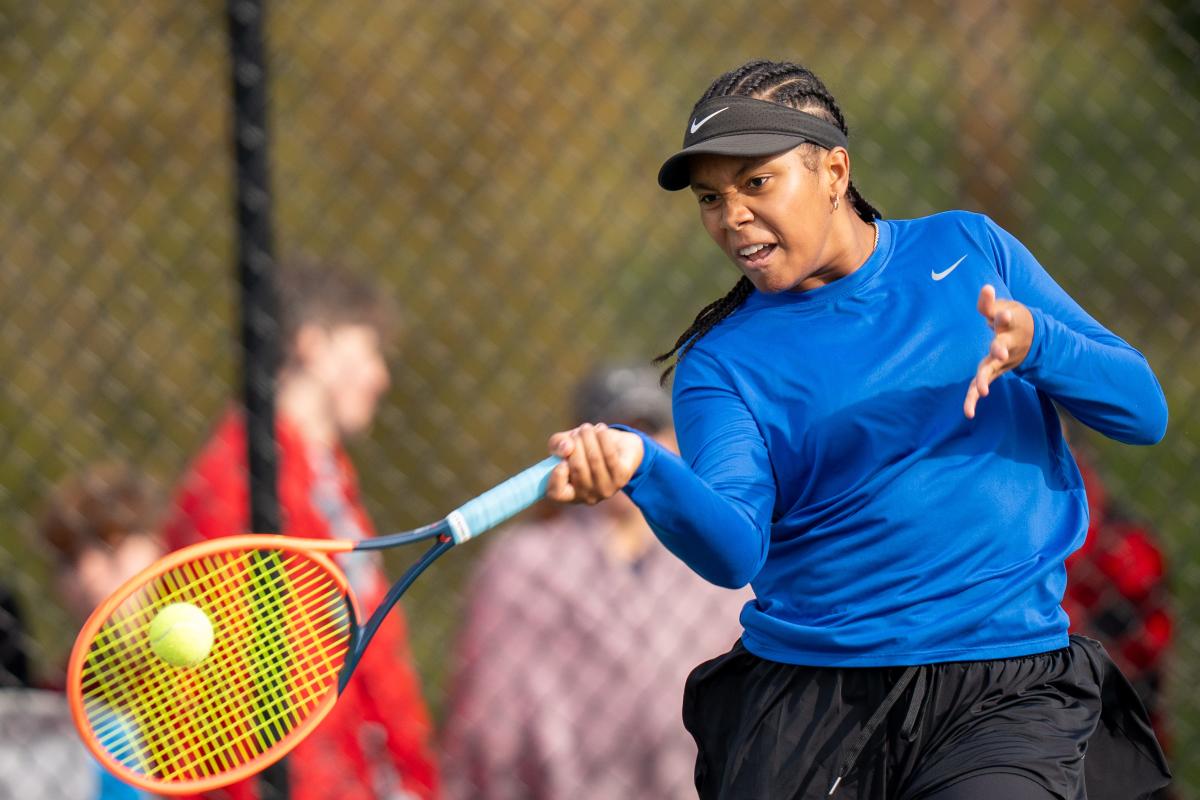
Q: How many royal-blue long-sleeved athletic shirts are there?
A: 1